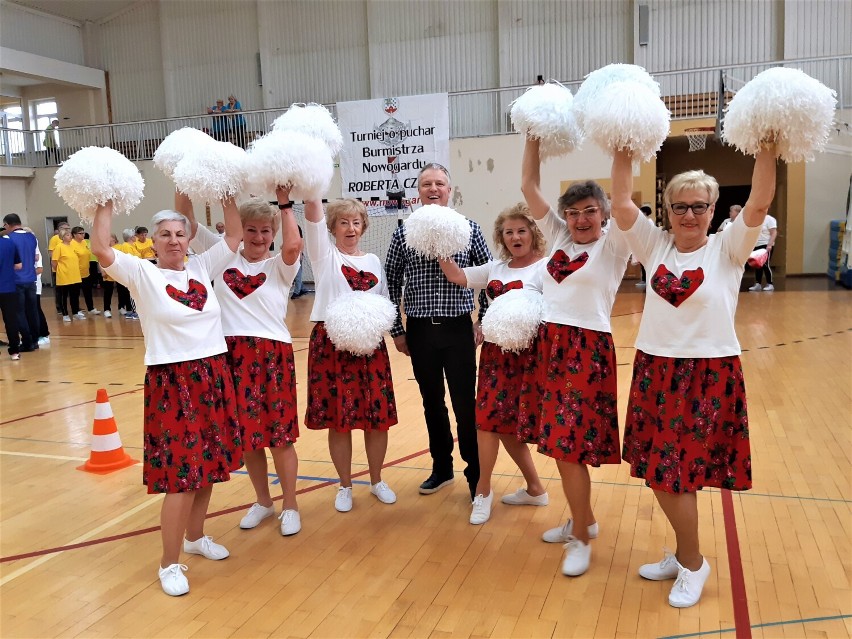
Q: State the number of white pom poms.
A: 12